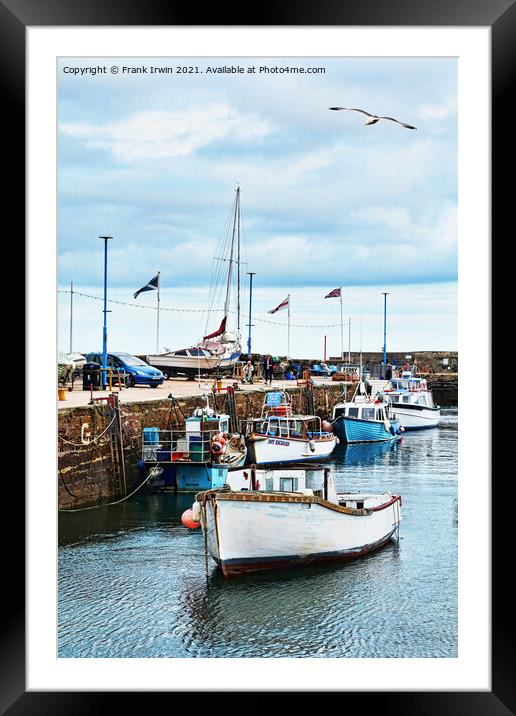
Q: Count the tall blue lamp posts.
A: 3